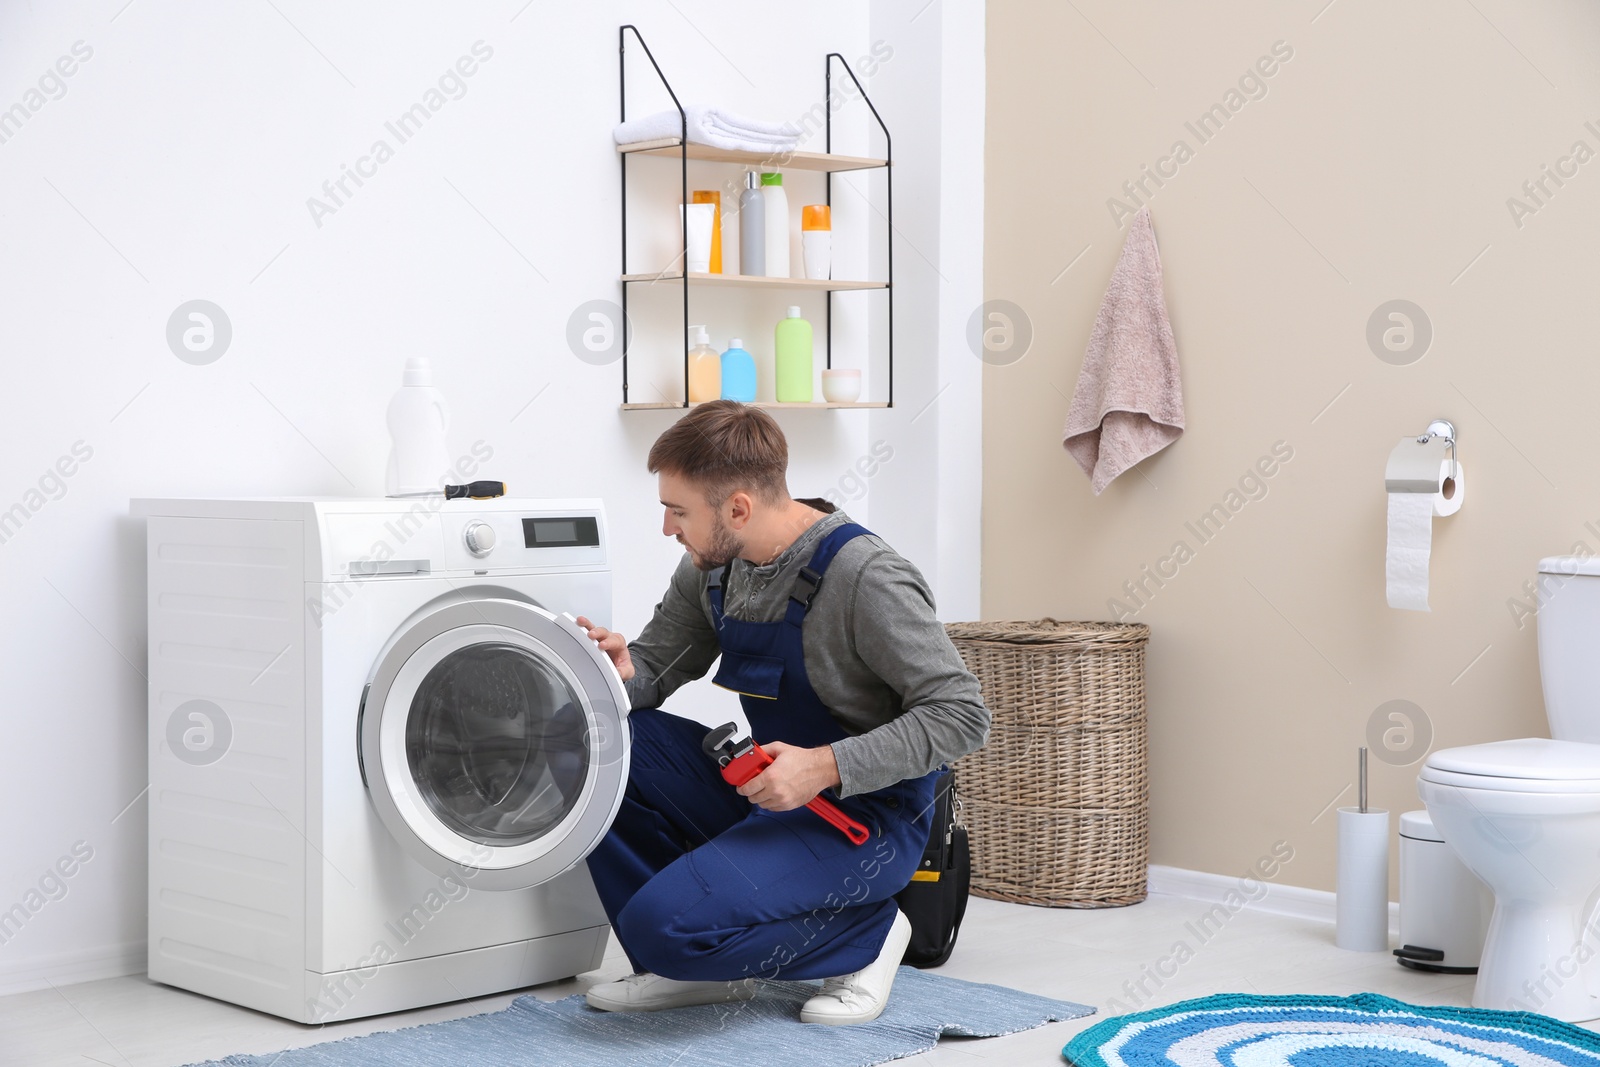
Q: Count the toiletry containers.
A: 9